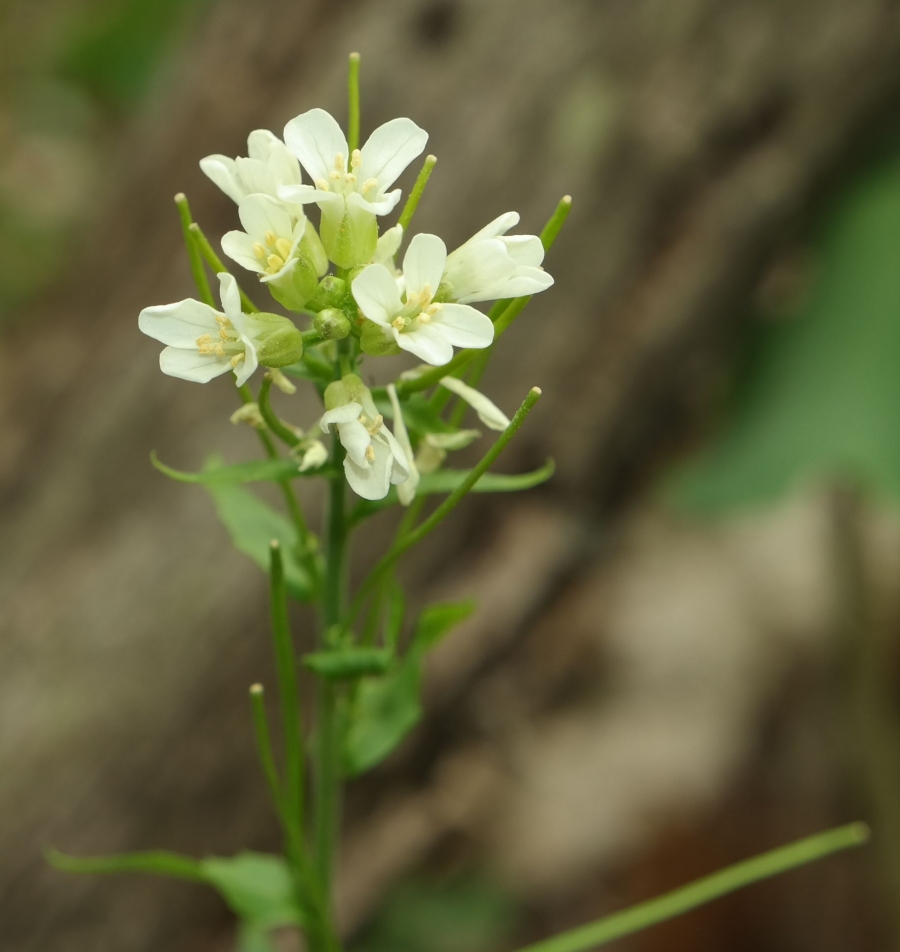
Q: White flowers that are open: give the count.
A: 7